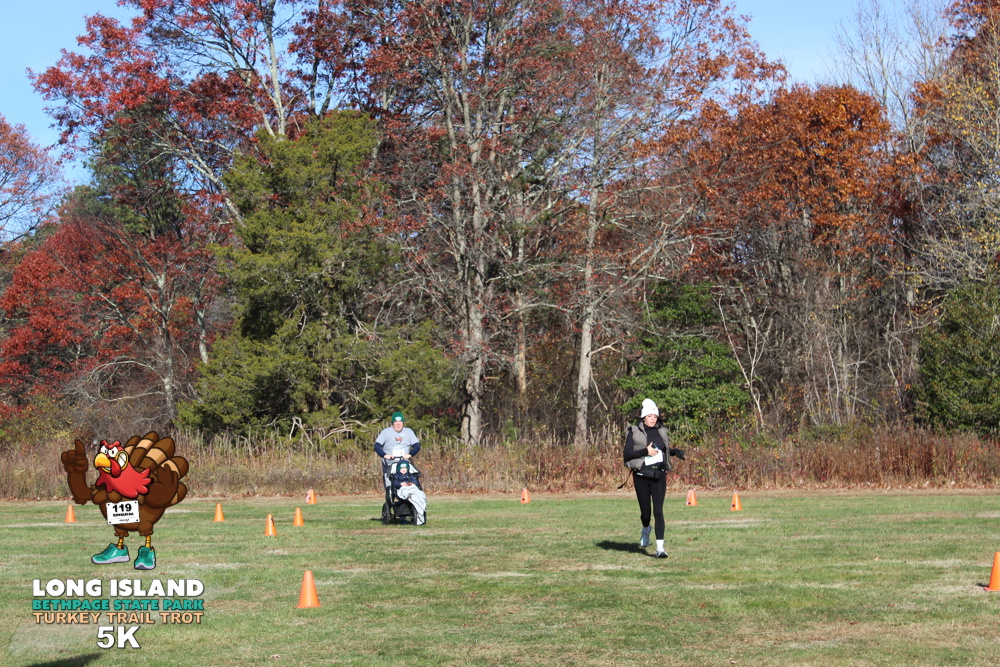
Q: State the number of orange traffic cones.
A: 10